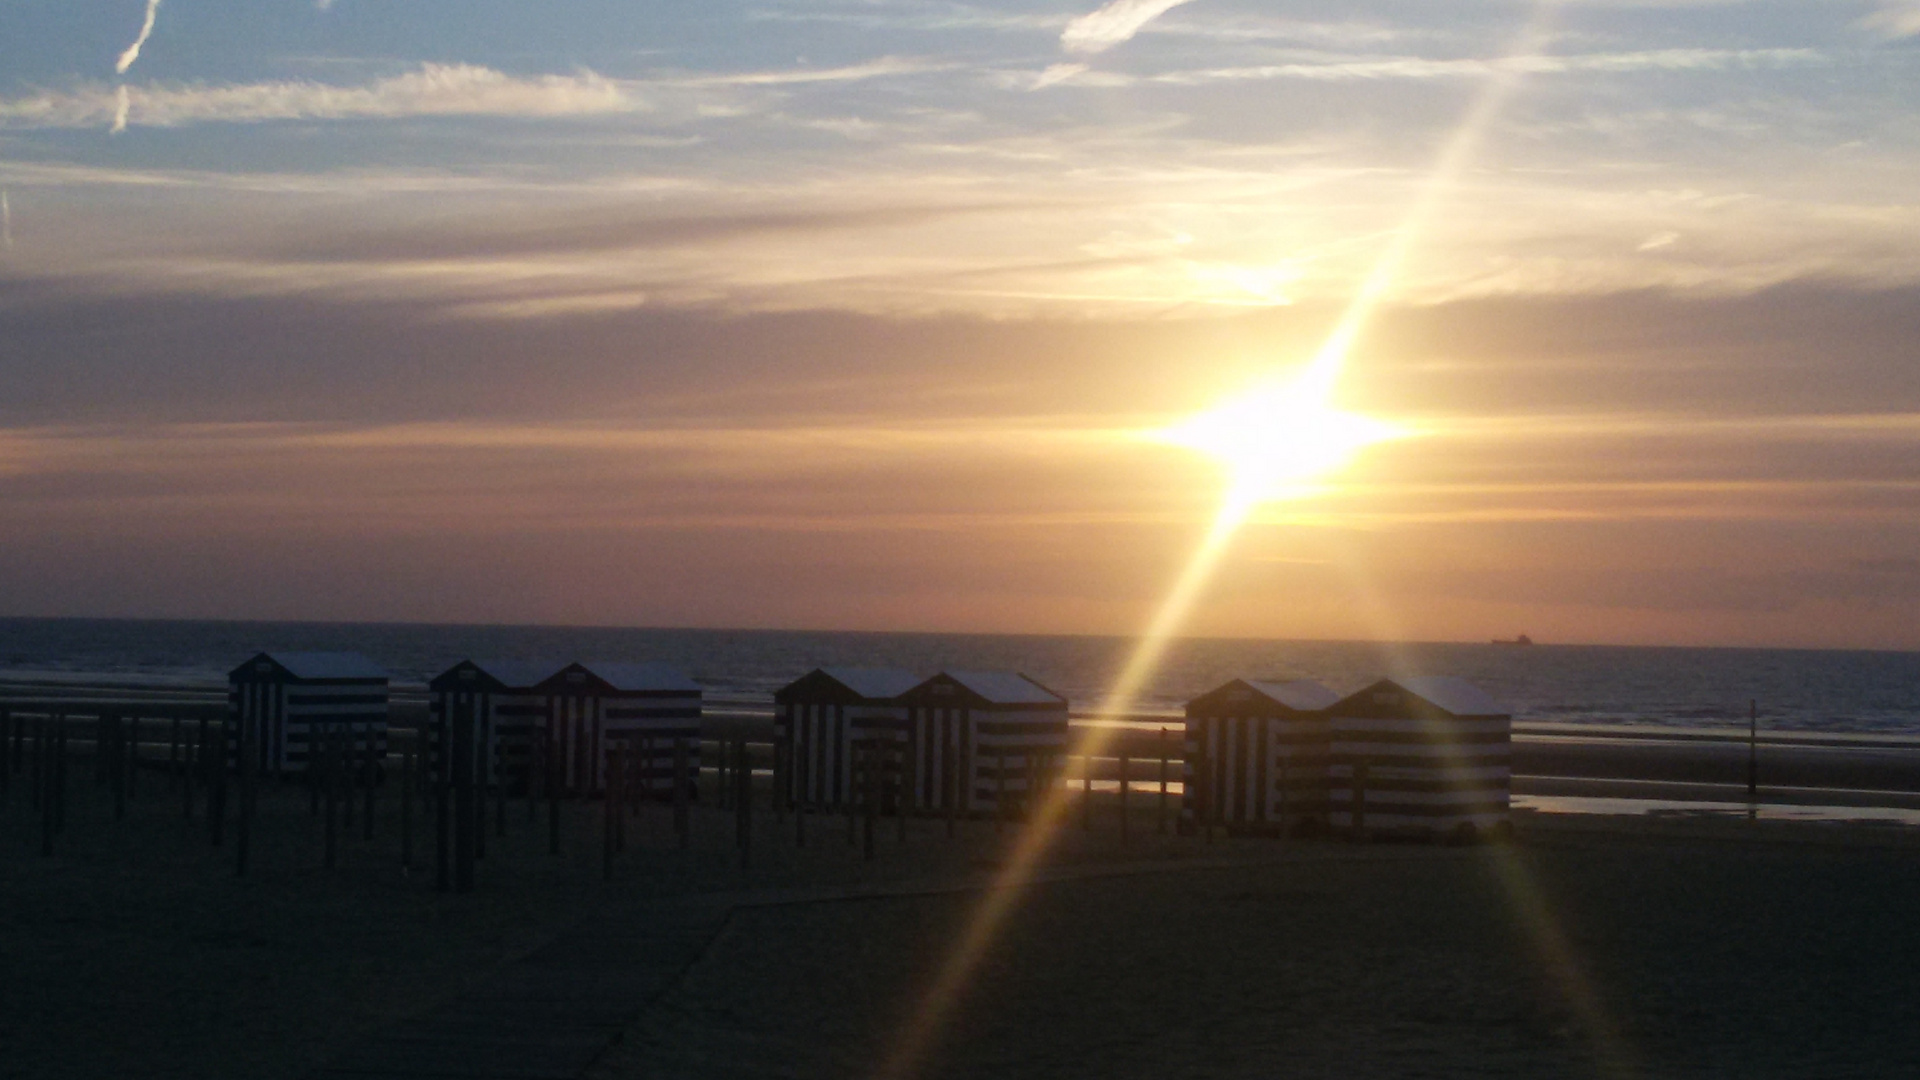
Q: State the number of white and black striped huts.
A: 7